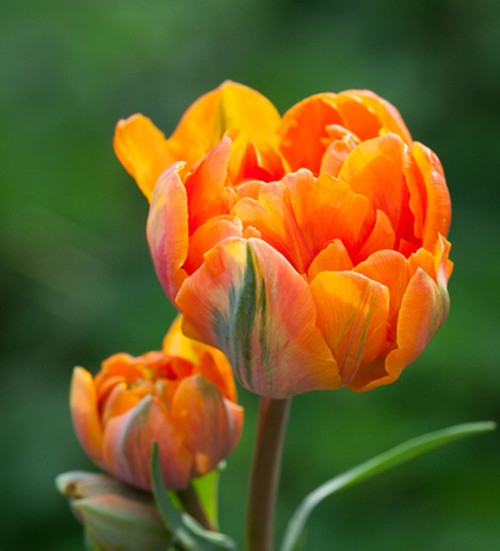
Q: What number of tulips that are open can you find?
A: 2